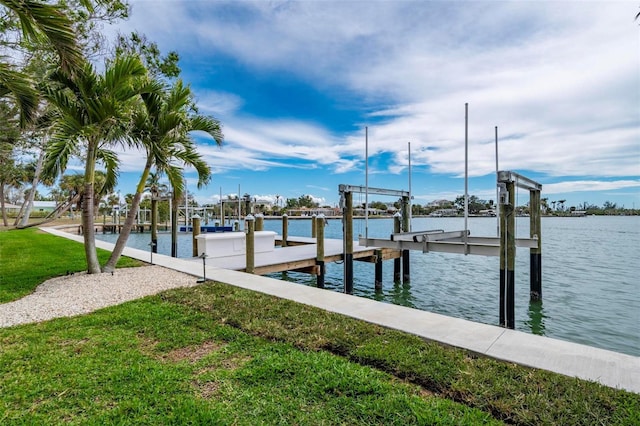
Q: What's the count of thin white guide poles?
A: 4